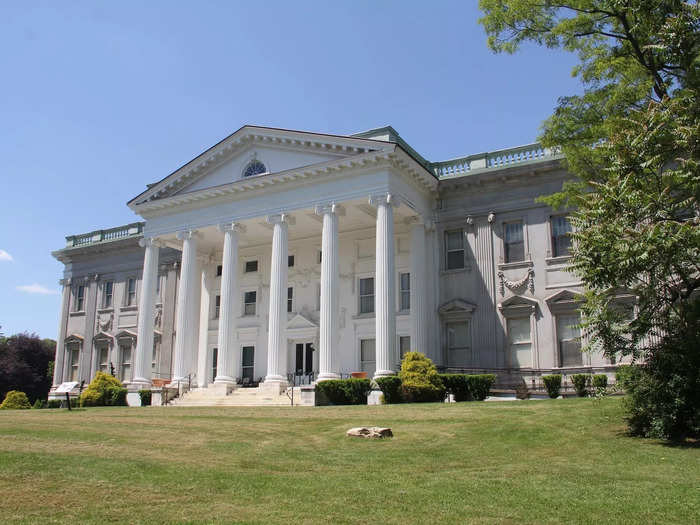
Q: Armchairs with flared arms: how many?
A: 0